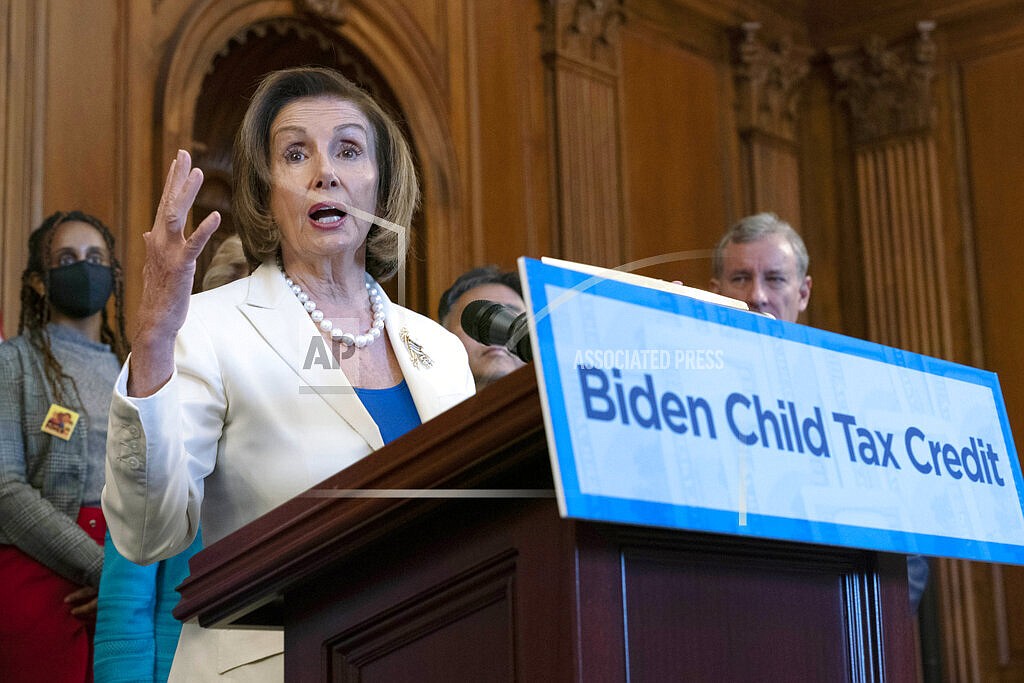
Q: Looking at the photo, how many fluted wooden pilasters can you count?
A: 3